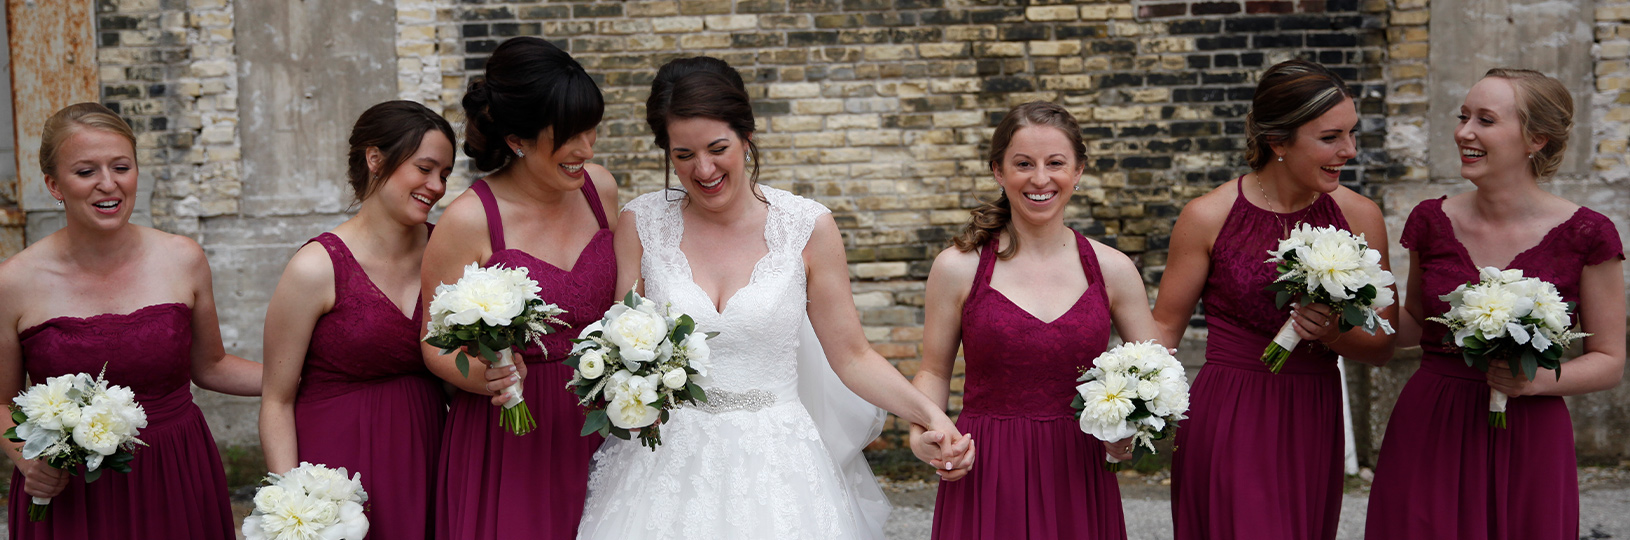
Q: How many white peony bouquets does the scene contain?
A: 7